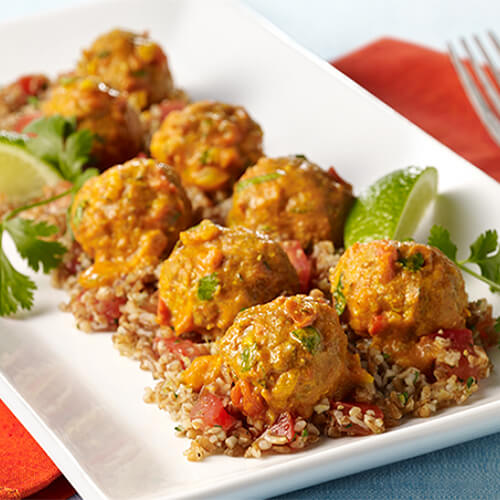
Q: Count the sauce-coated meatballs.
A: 8